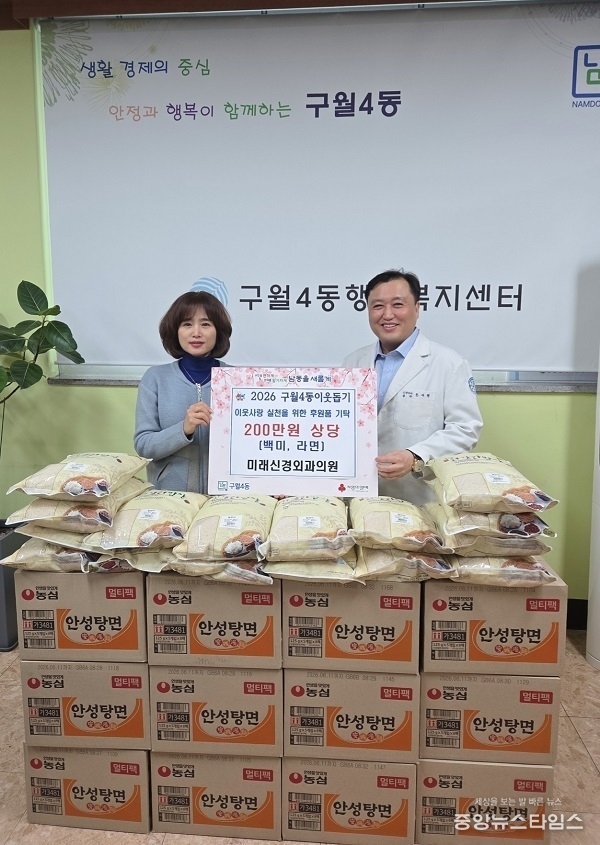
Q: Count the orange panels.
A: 12